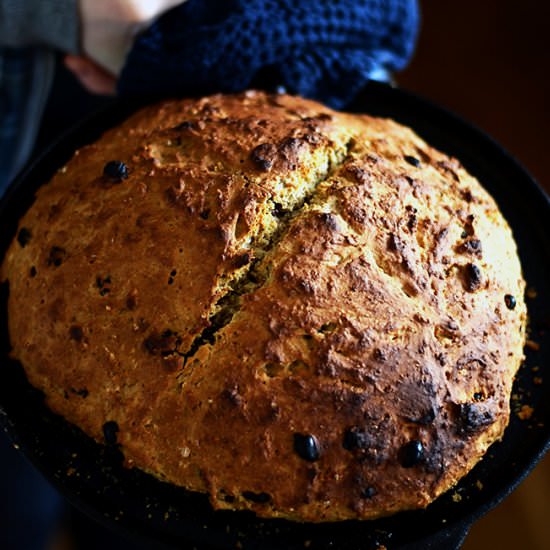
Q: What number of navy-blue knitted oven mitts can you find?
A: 1